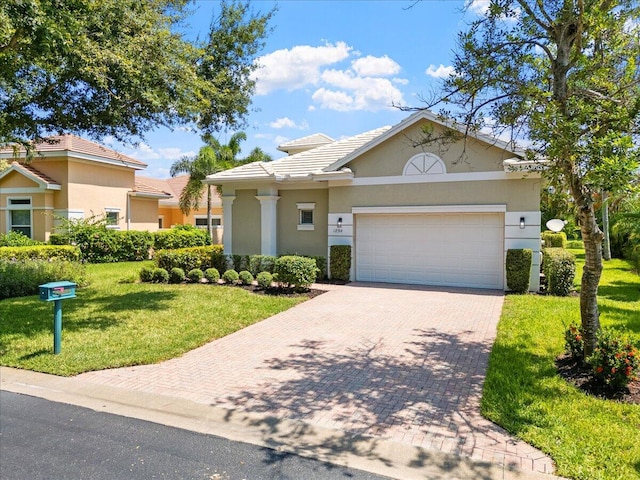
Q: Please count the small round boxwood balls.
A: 8